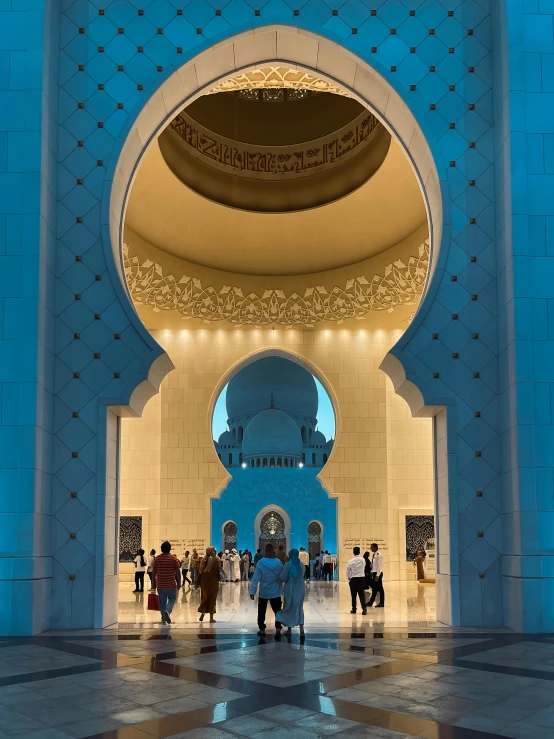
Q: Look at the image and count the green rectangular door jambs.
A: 0